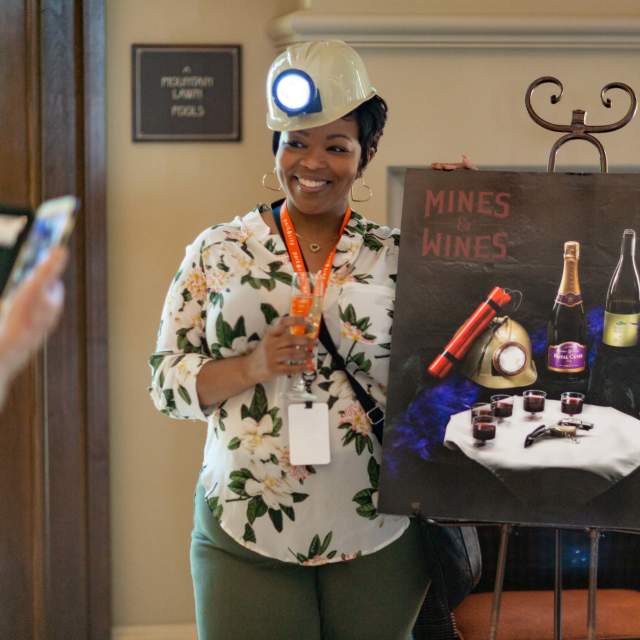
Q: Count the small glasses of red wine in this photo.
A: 5